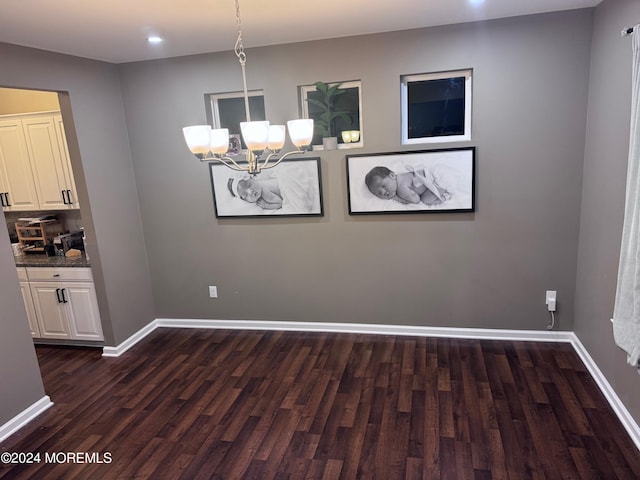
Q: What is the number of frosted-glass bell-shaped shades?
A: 5